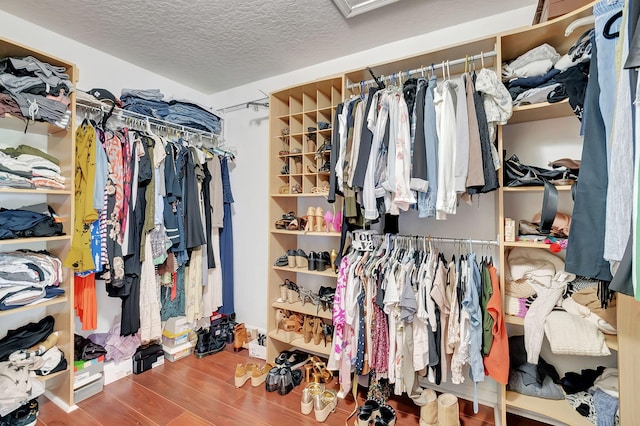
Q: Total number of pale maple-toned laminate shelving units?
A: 3